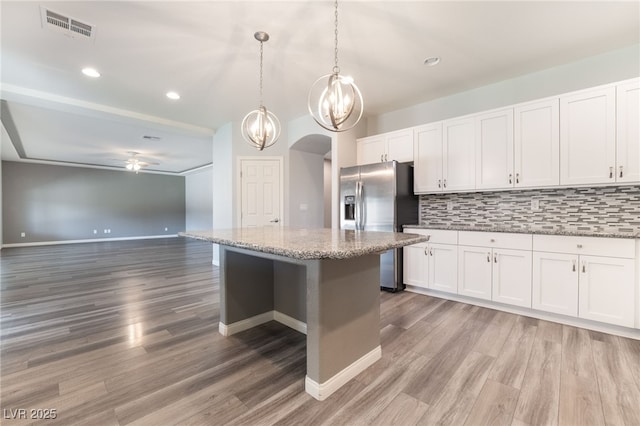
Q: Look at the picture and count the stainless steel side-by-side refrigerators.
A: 1